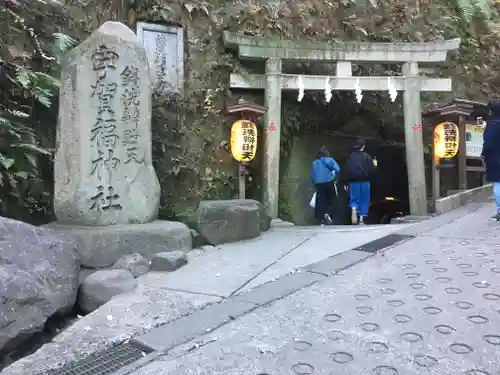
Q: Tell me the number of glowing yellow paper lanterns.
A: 2